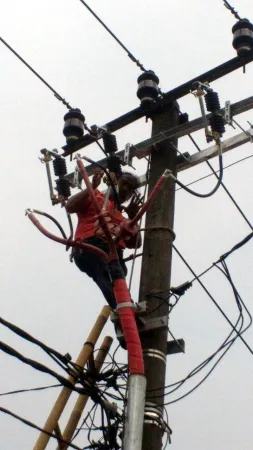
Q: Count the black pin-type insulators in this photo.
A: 3